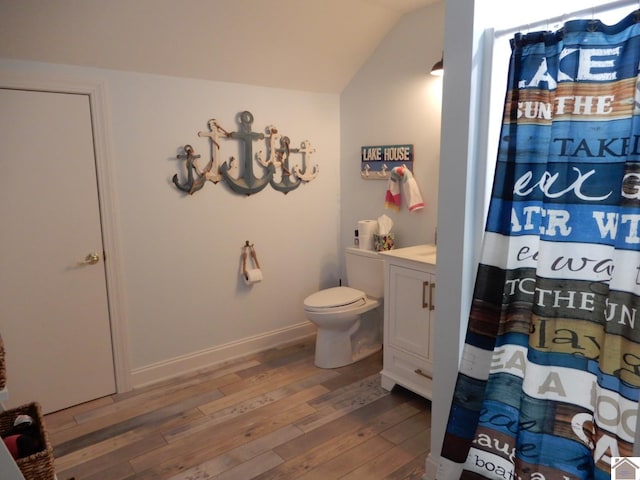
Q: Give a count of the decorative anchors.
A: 6